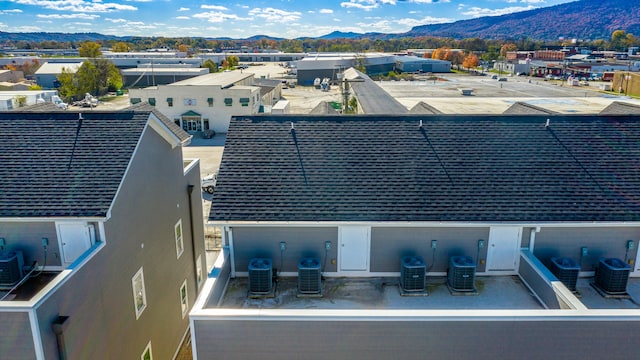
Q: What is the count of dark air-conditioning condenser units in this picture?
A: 7